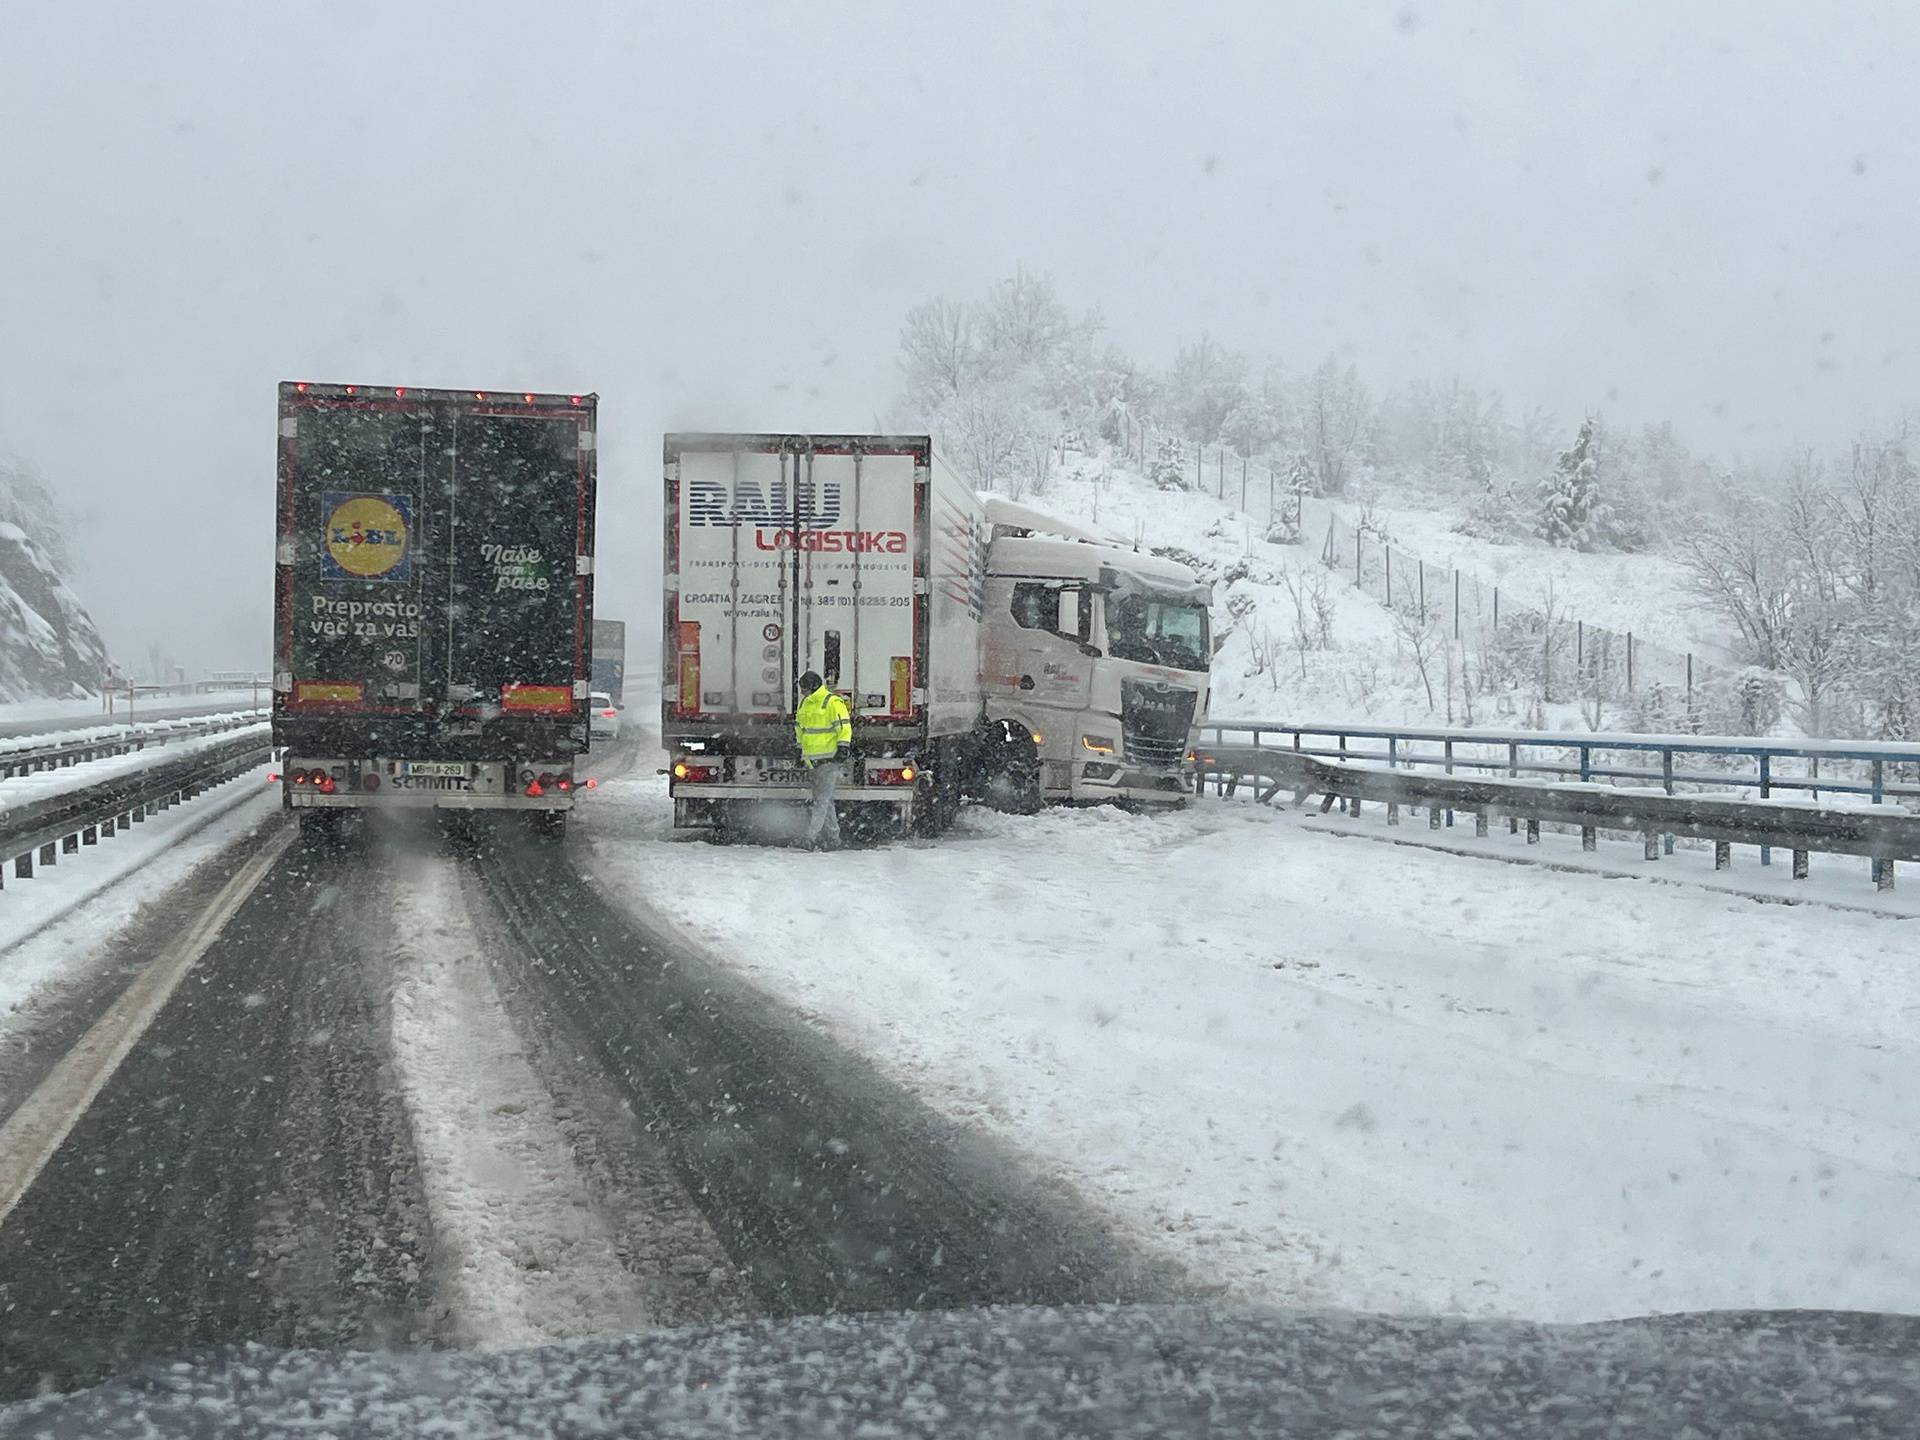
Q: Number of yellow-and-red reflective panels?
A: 4